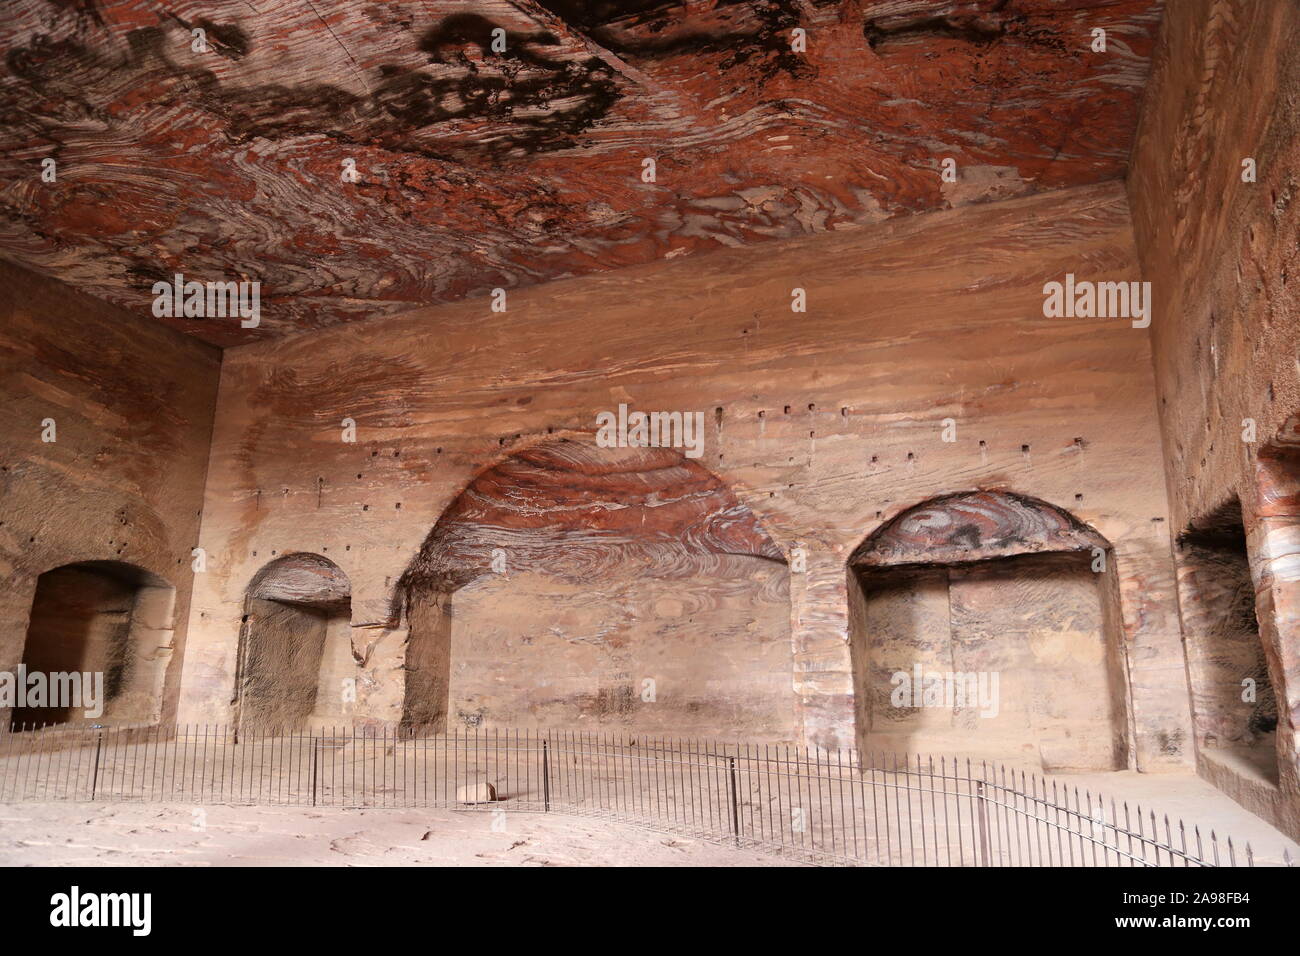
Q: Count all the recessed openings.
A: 5